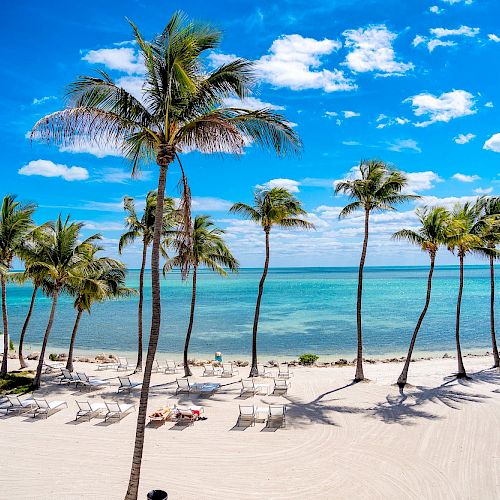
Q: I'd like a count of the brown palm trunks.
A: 12